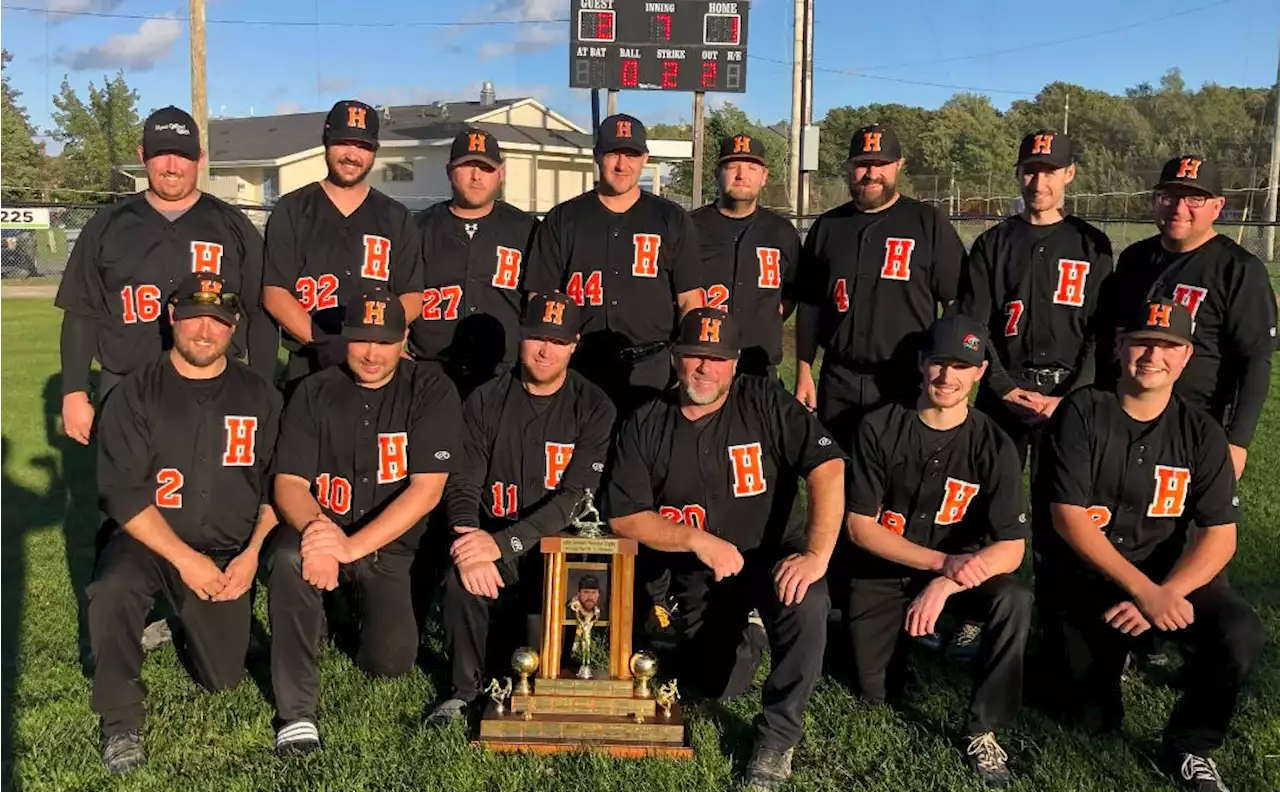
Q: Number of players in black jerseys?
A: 14